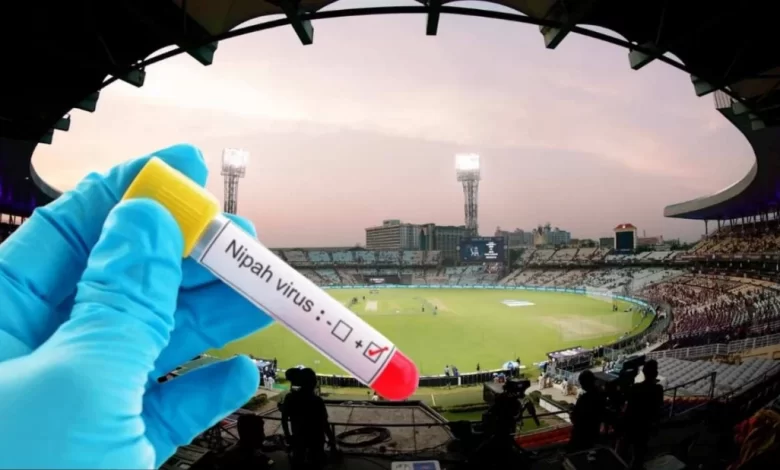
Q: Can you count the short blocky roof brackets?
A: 12